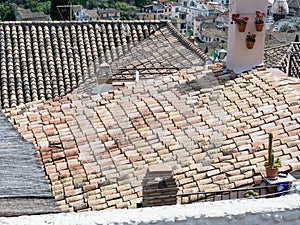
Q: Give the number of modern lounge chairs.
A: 0